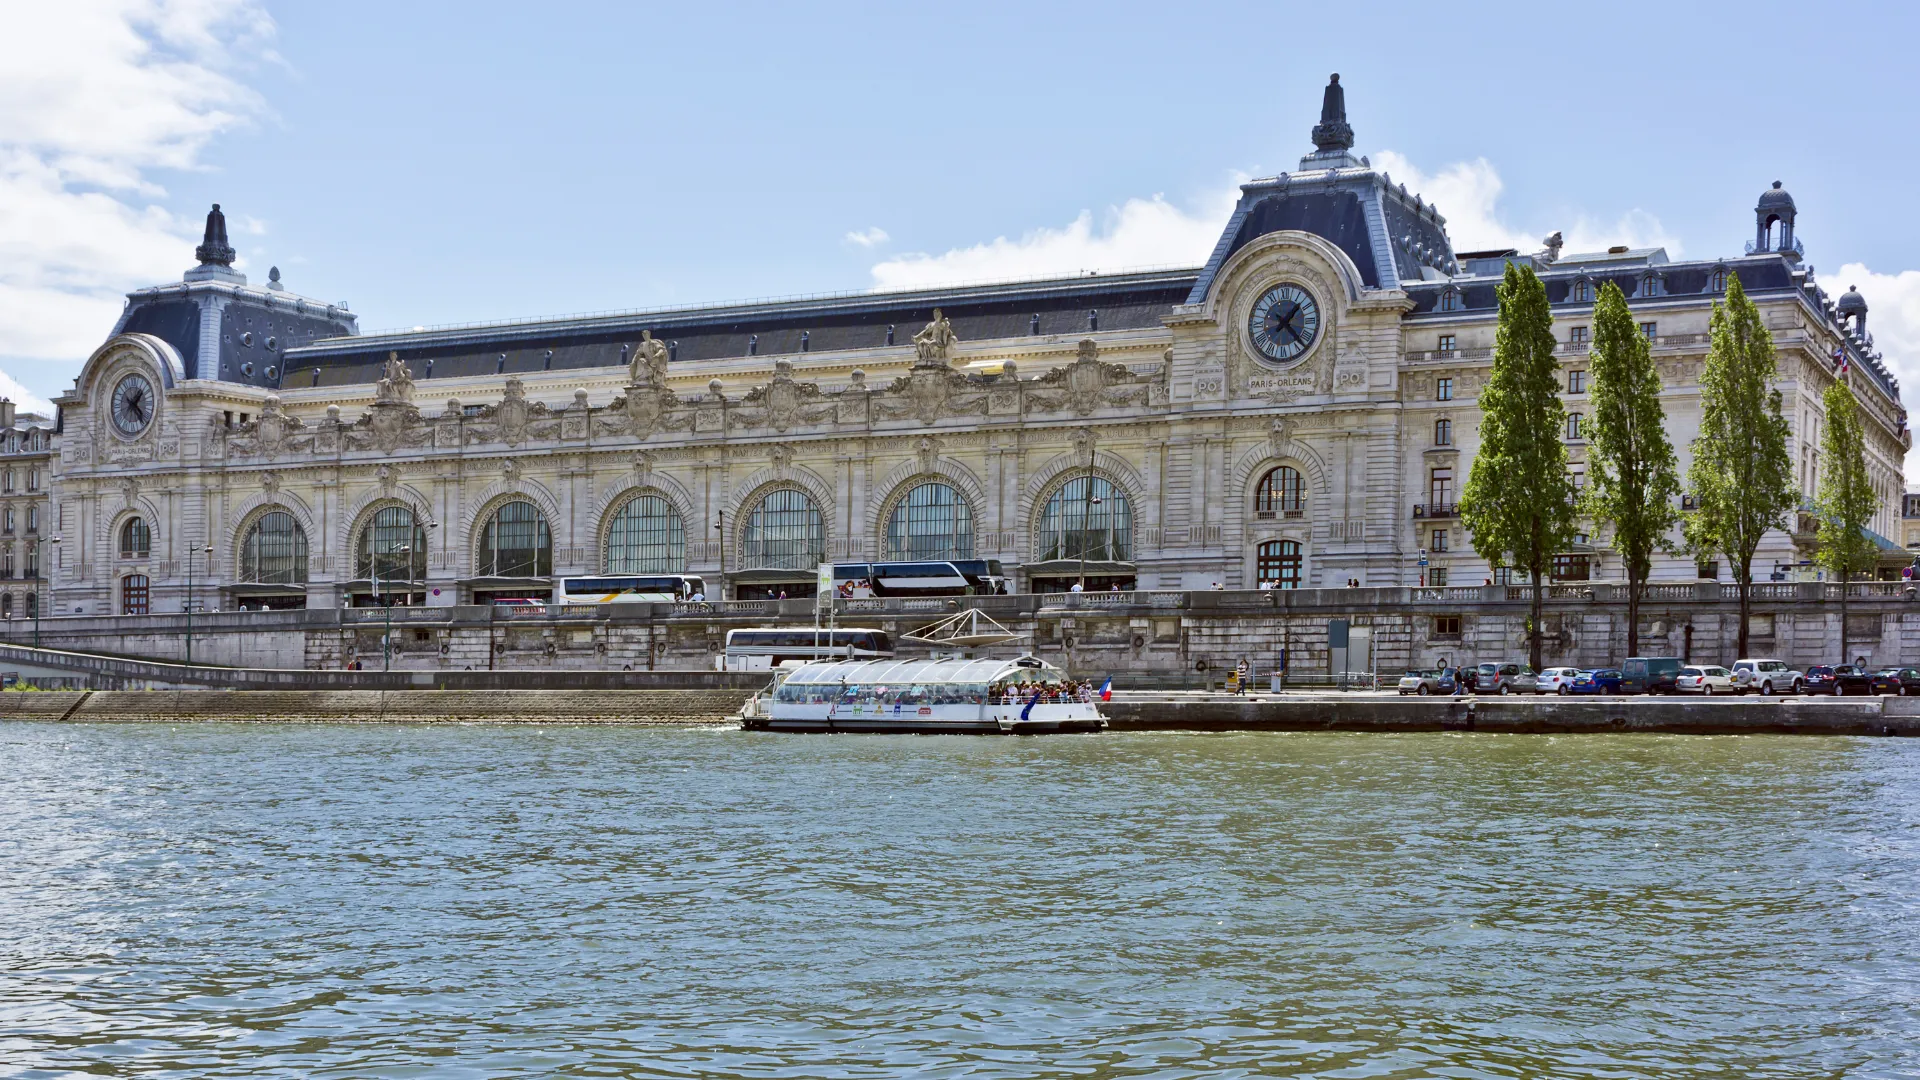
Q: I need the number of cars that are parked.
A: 10